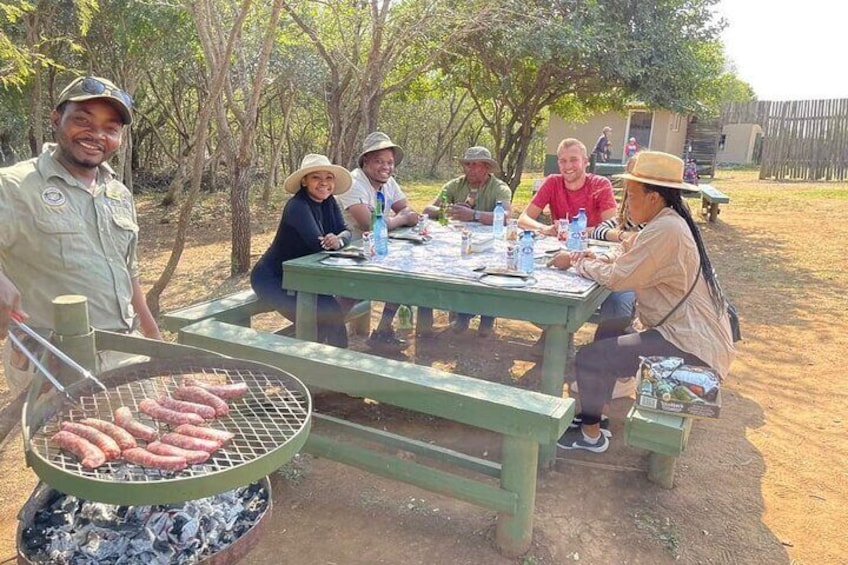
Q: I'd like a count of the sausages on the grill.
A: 12